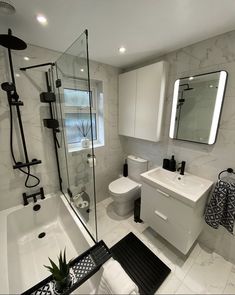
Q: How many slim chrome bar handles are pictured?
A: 2